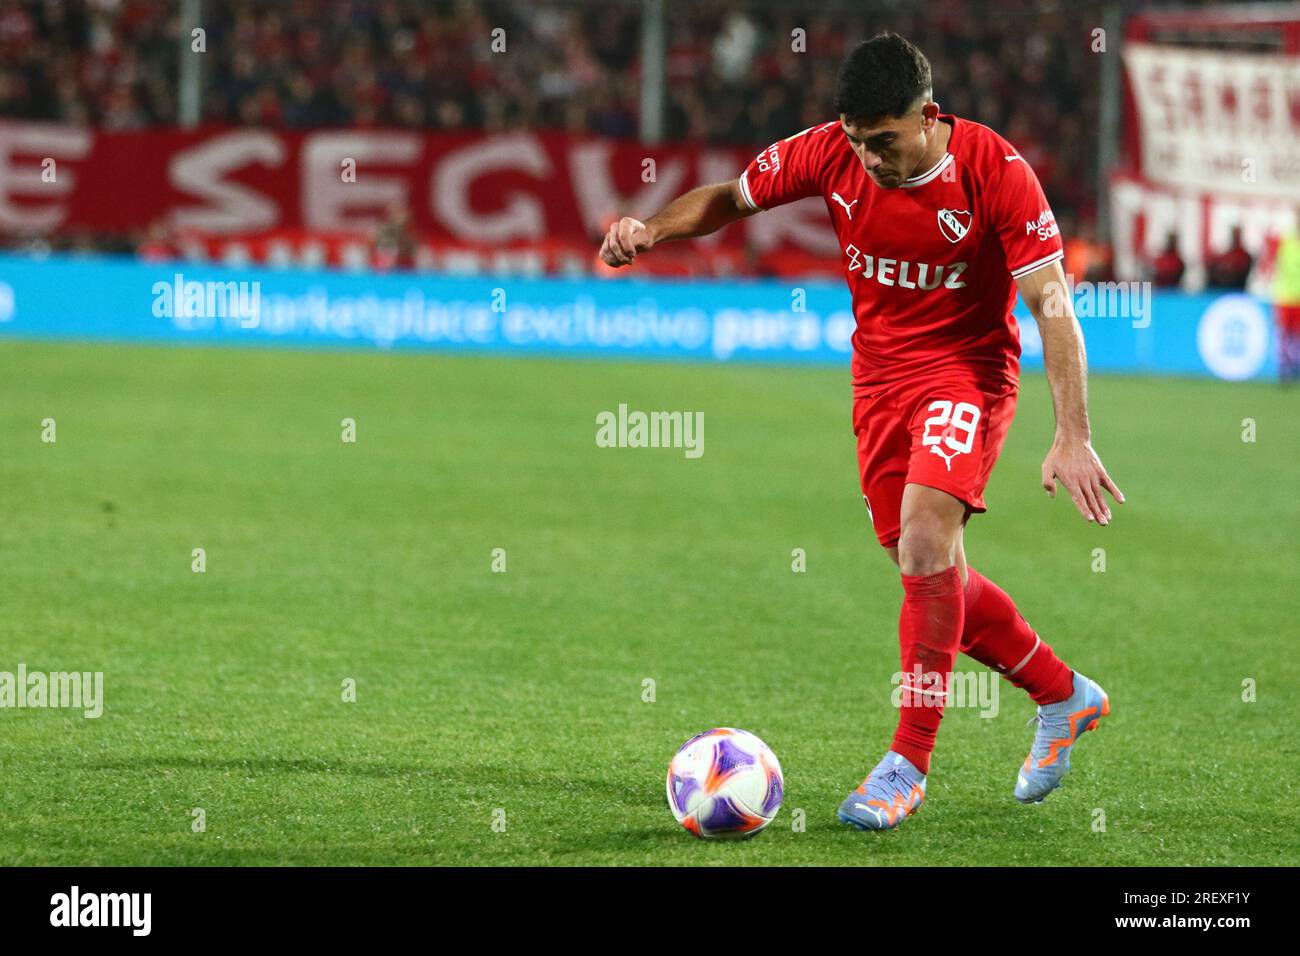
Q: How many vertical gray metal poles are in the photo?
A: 3